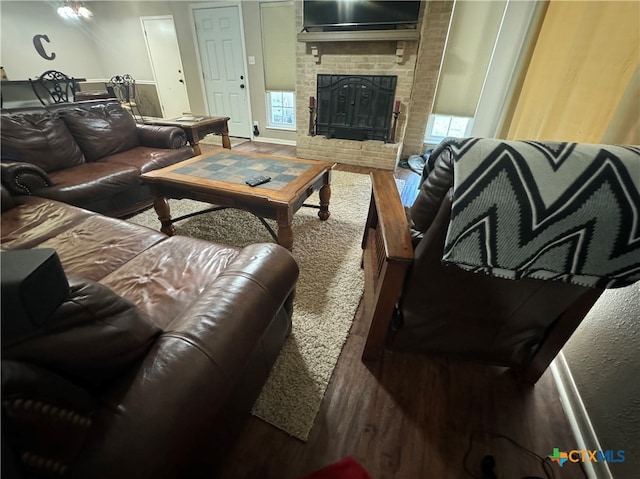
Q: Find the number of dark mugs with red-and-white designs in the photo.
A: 0